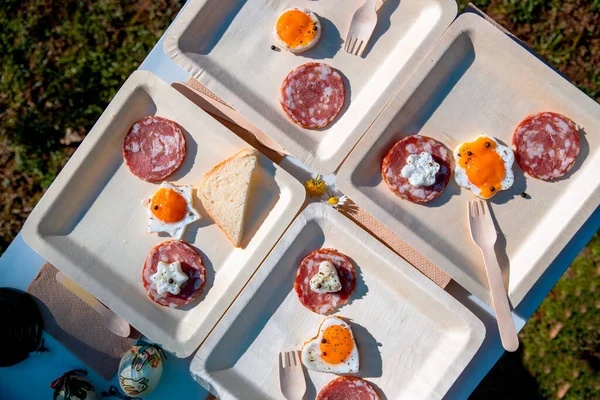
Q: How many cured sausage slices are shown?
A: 7